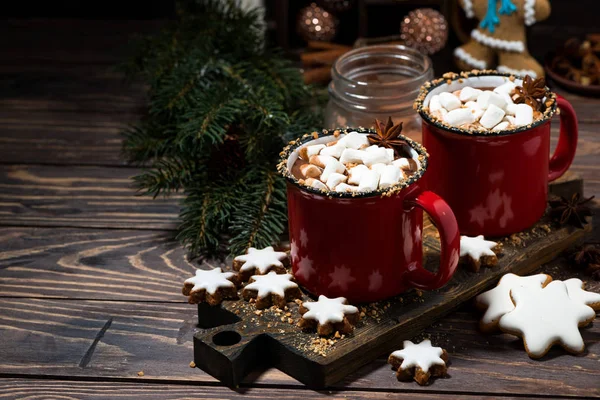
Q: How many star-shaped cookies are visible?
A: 9